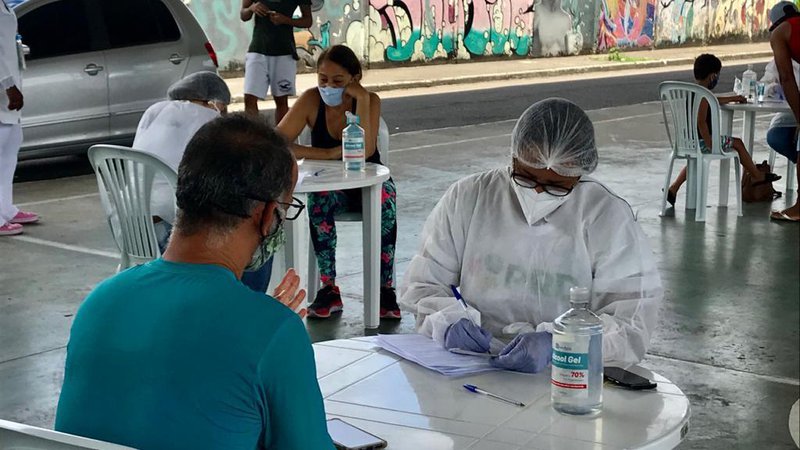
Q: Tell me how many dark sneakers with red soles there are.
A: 2